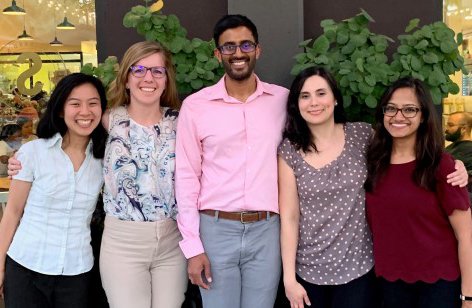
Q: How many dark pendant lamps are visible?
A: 4